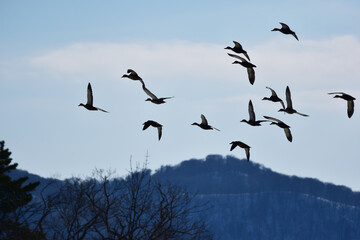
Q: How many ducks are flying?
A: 14